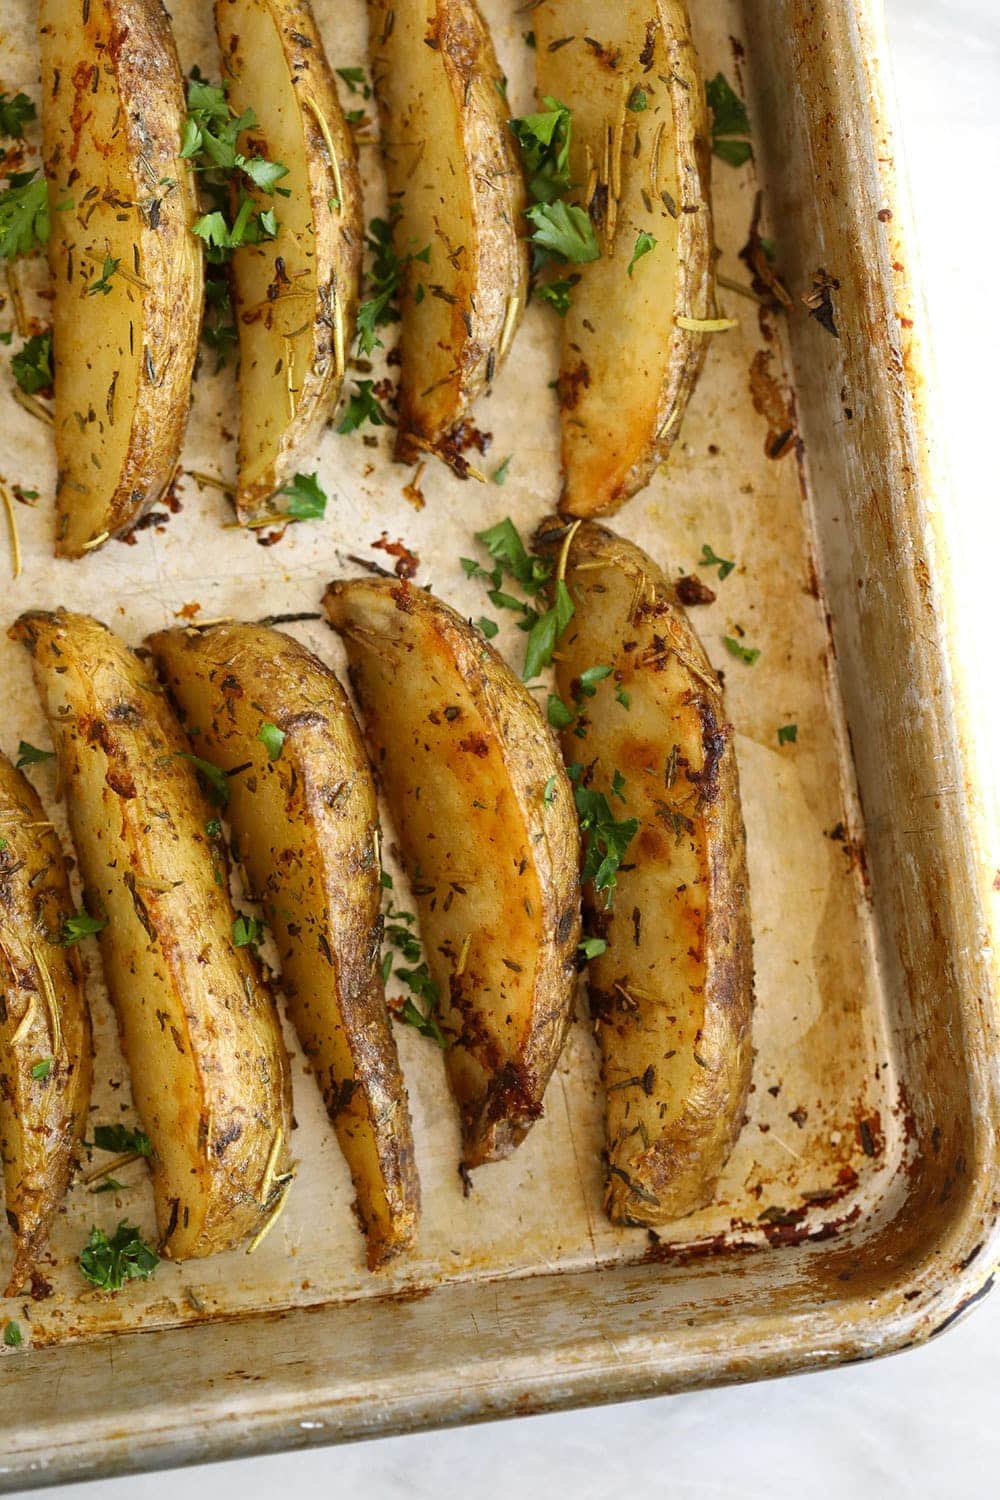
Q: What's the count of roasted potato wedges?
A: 9